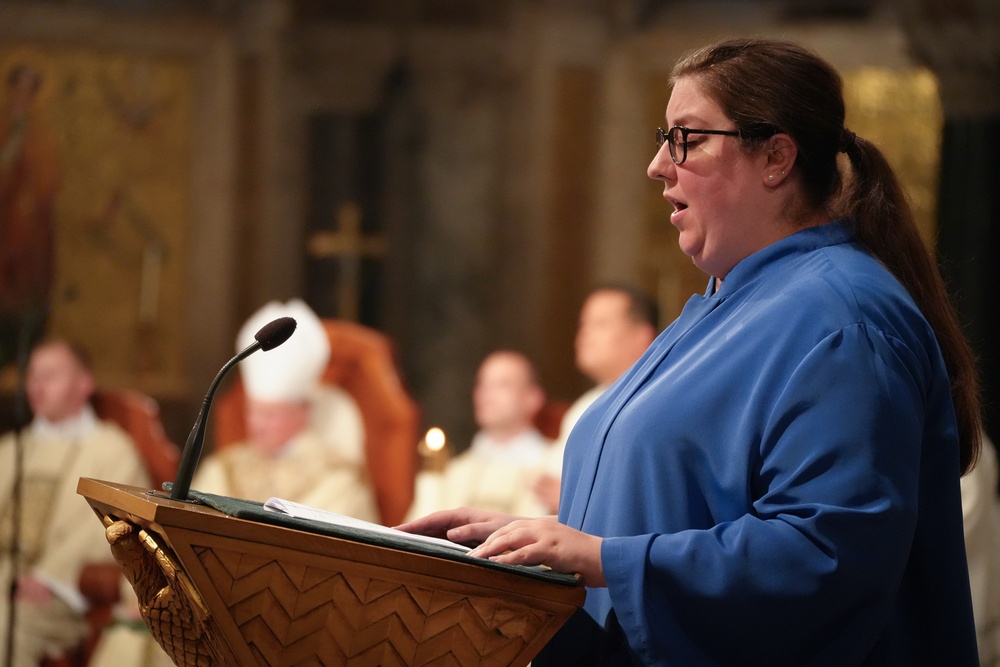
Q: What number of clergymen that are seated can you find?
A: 4